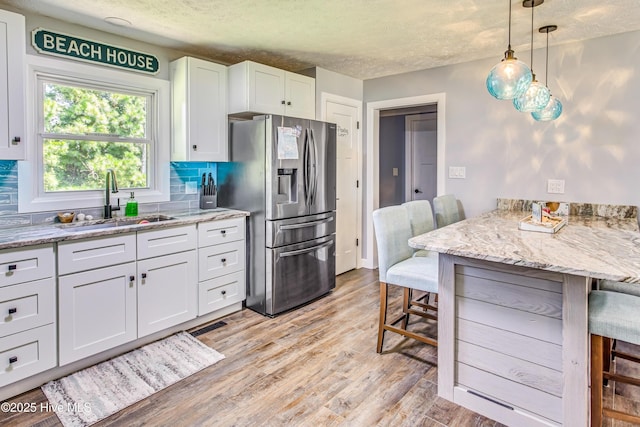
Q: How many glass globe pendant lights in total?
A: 3